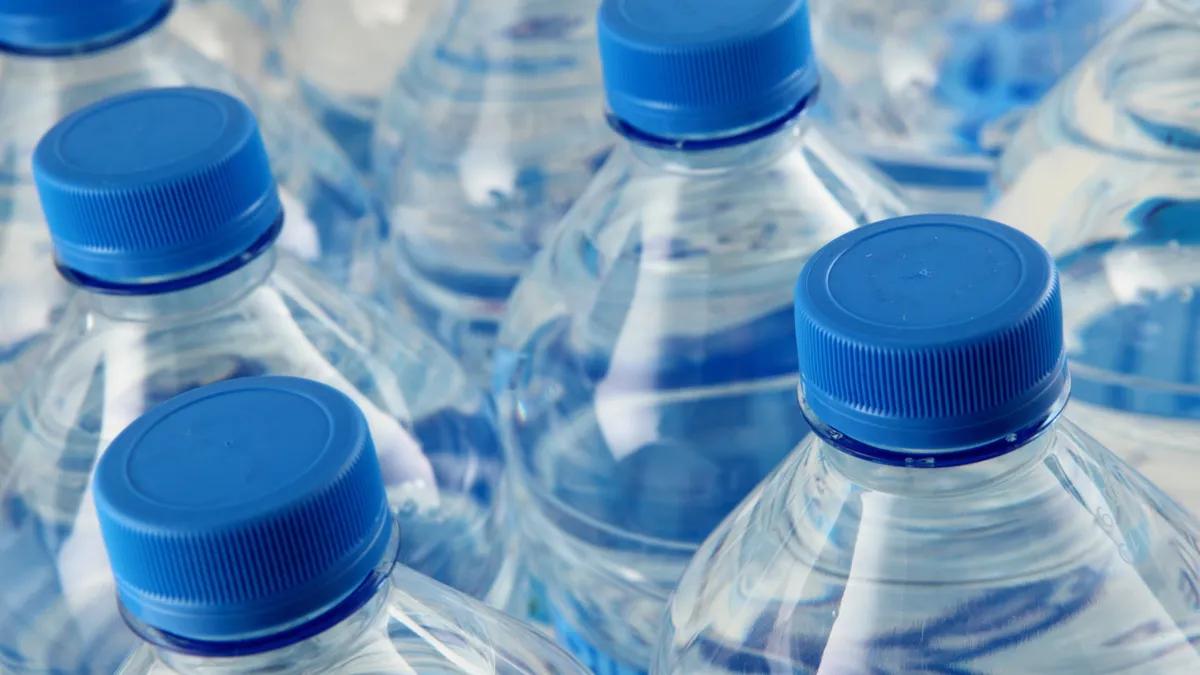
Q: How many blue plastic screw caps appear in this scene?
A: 5